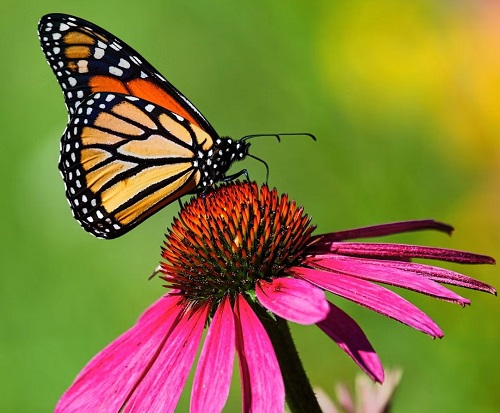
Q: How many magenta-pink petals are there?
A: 11